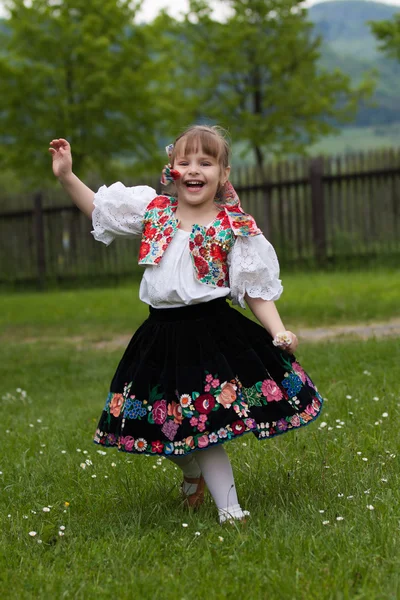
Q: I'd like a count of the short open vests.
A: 1